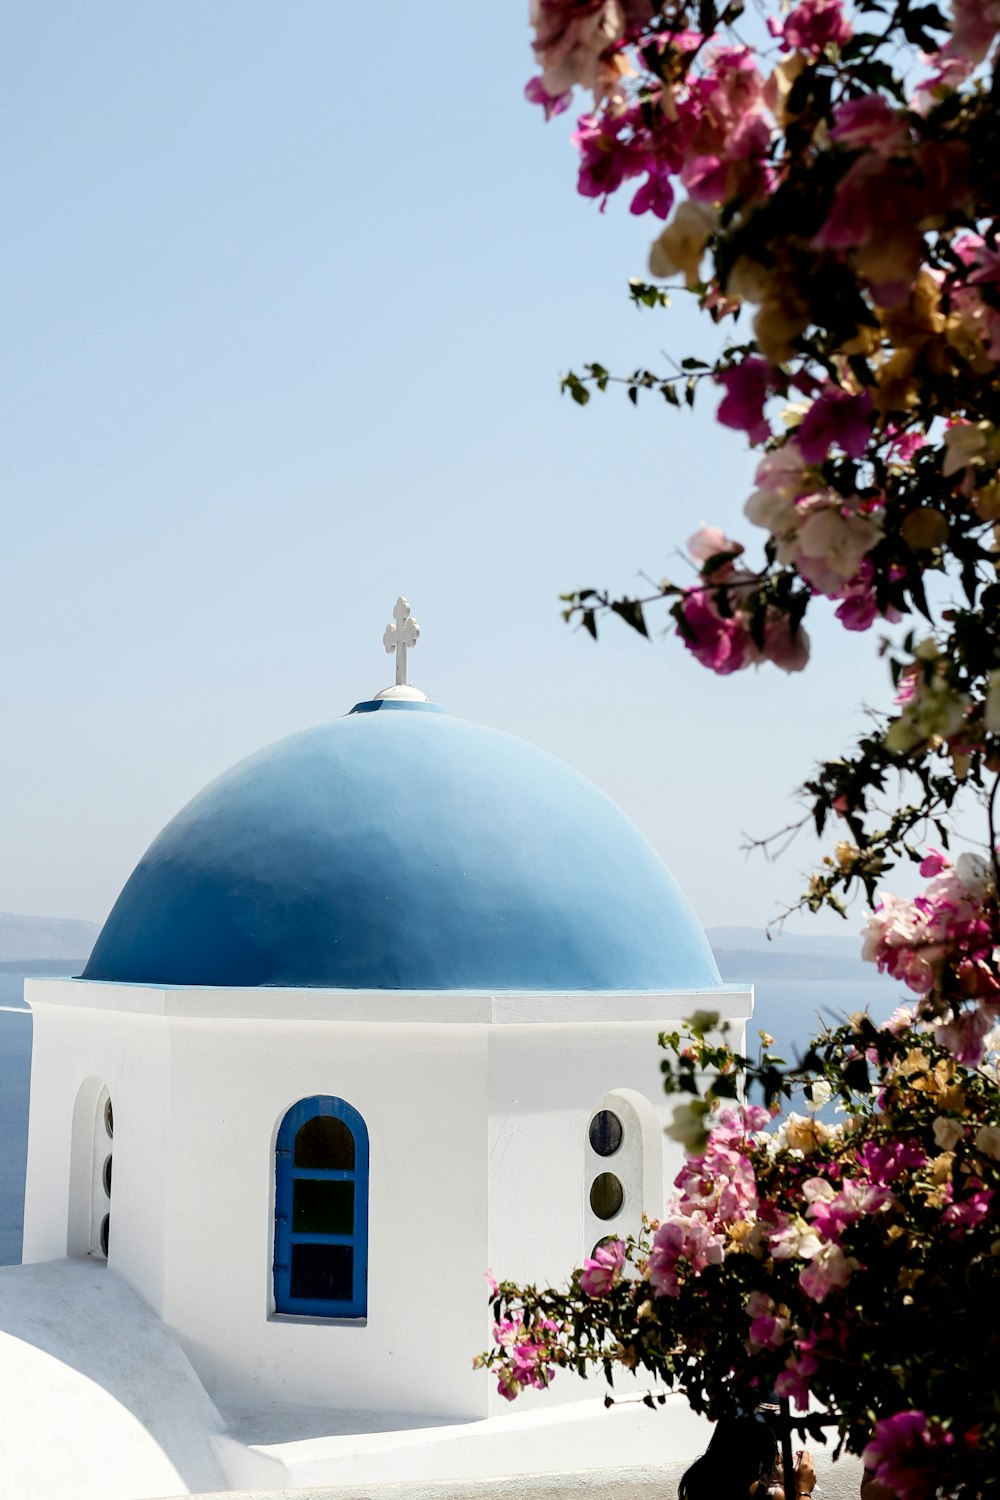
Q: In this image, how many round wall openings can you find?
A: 6